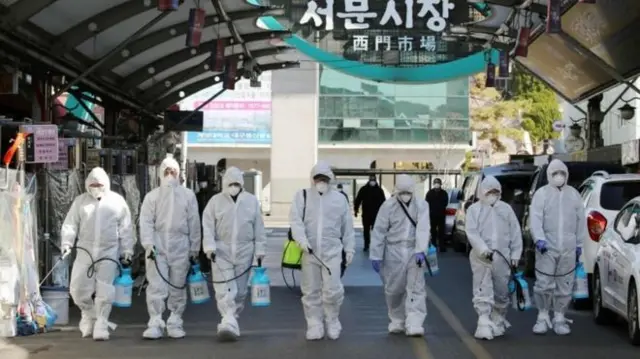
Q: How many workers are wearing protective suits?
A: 7